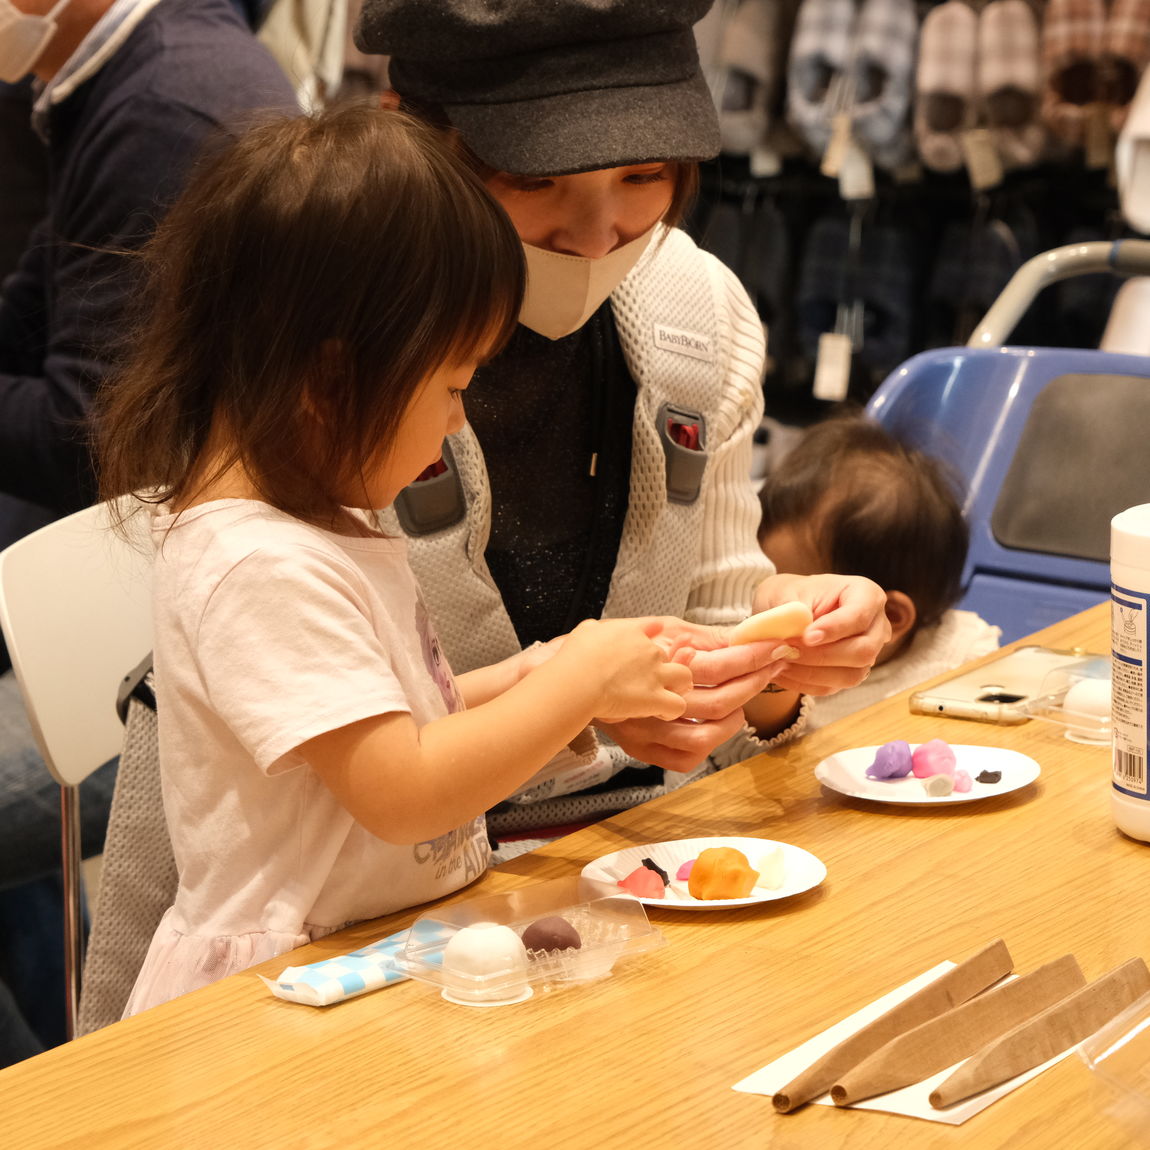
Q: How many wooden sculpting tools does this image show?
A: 3